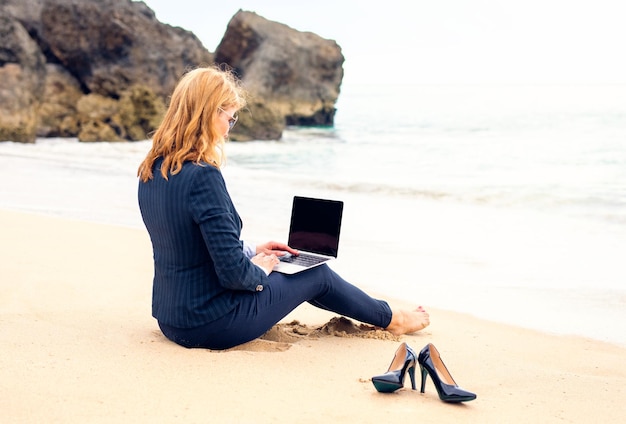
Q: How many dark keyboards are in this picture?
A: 1